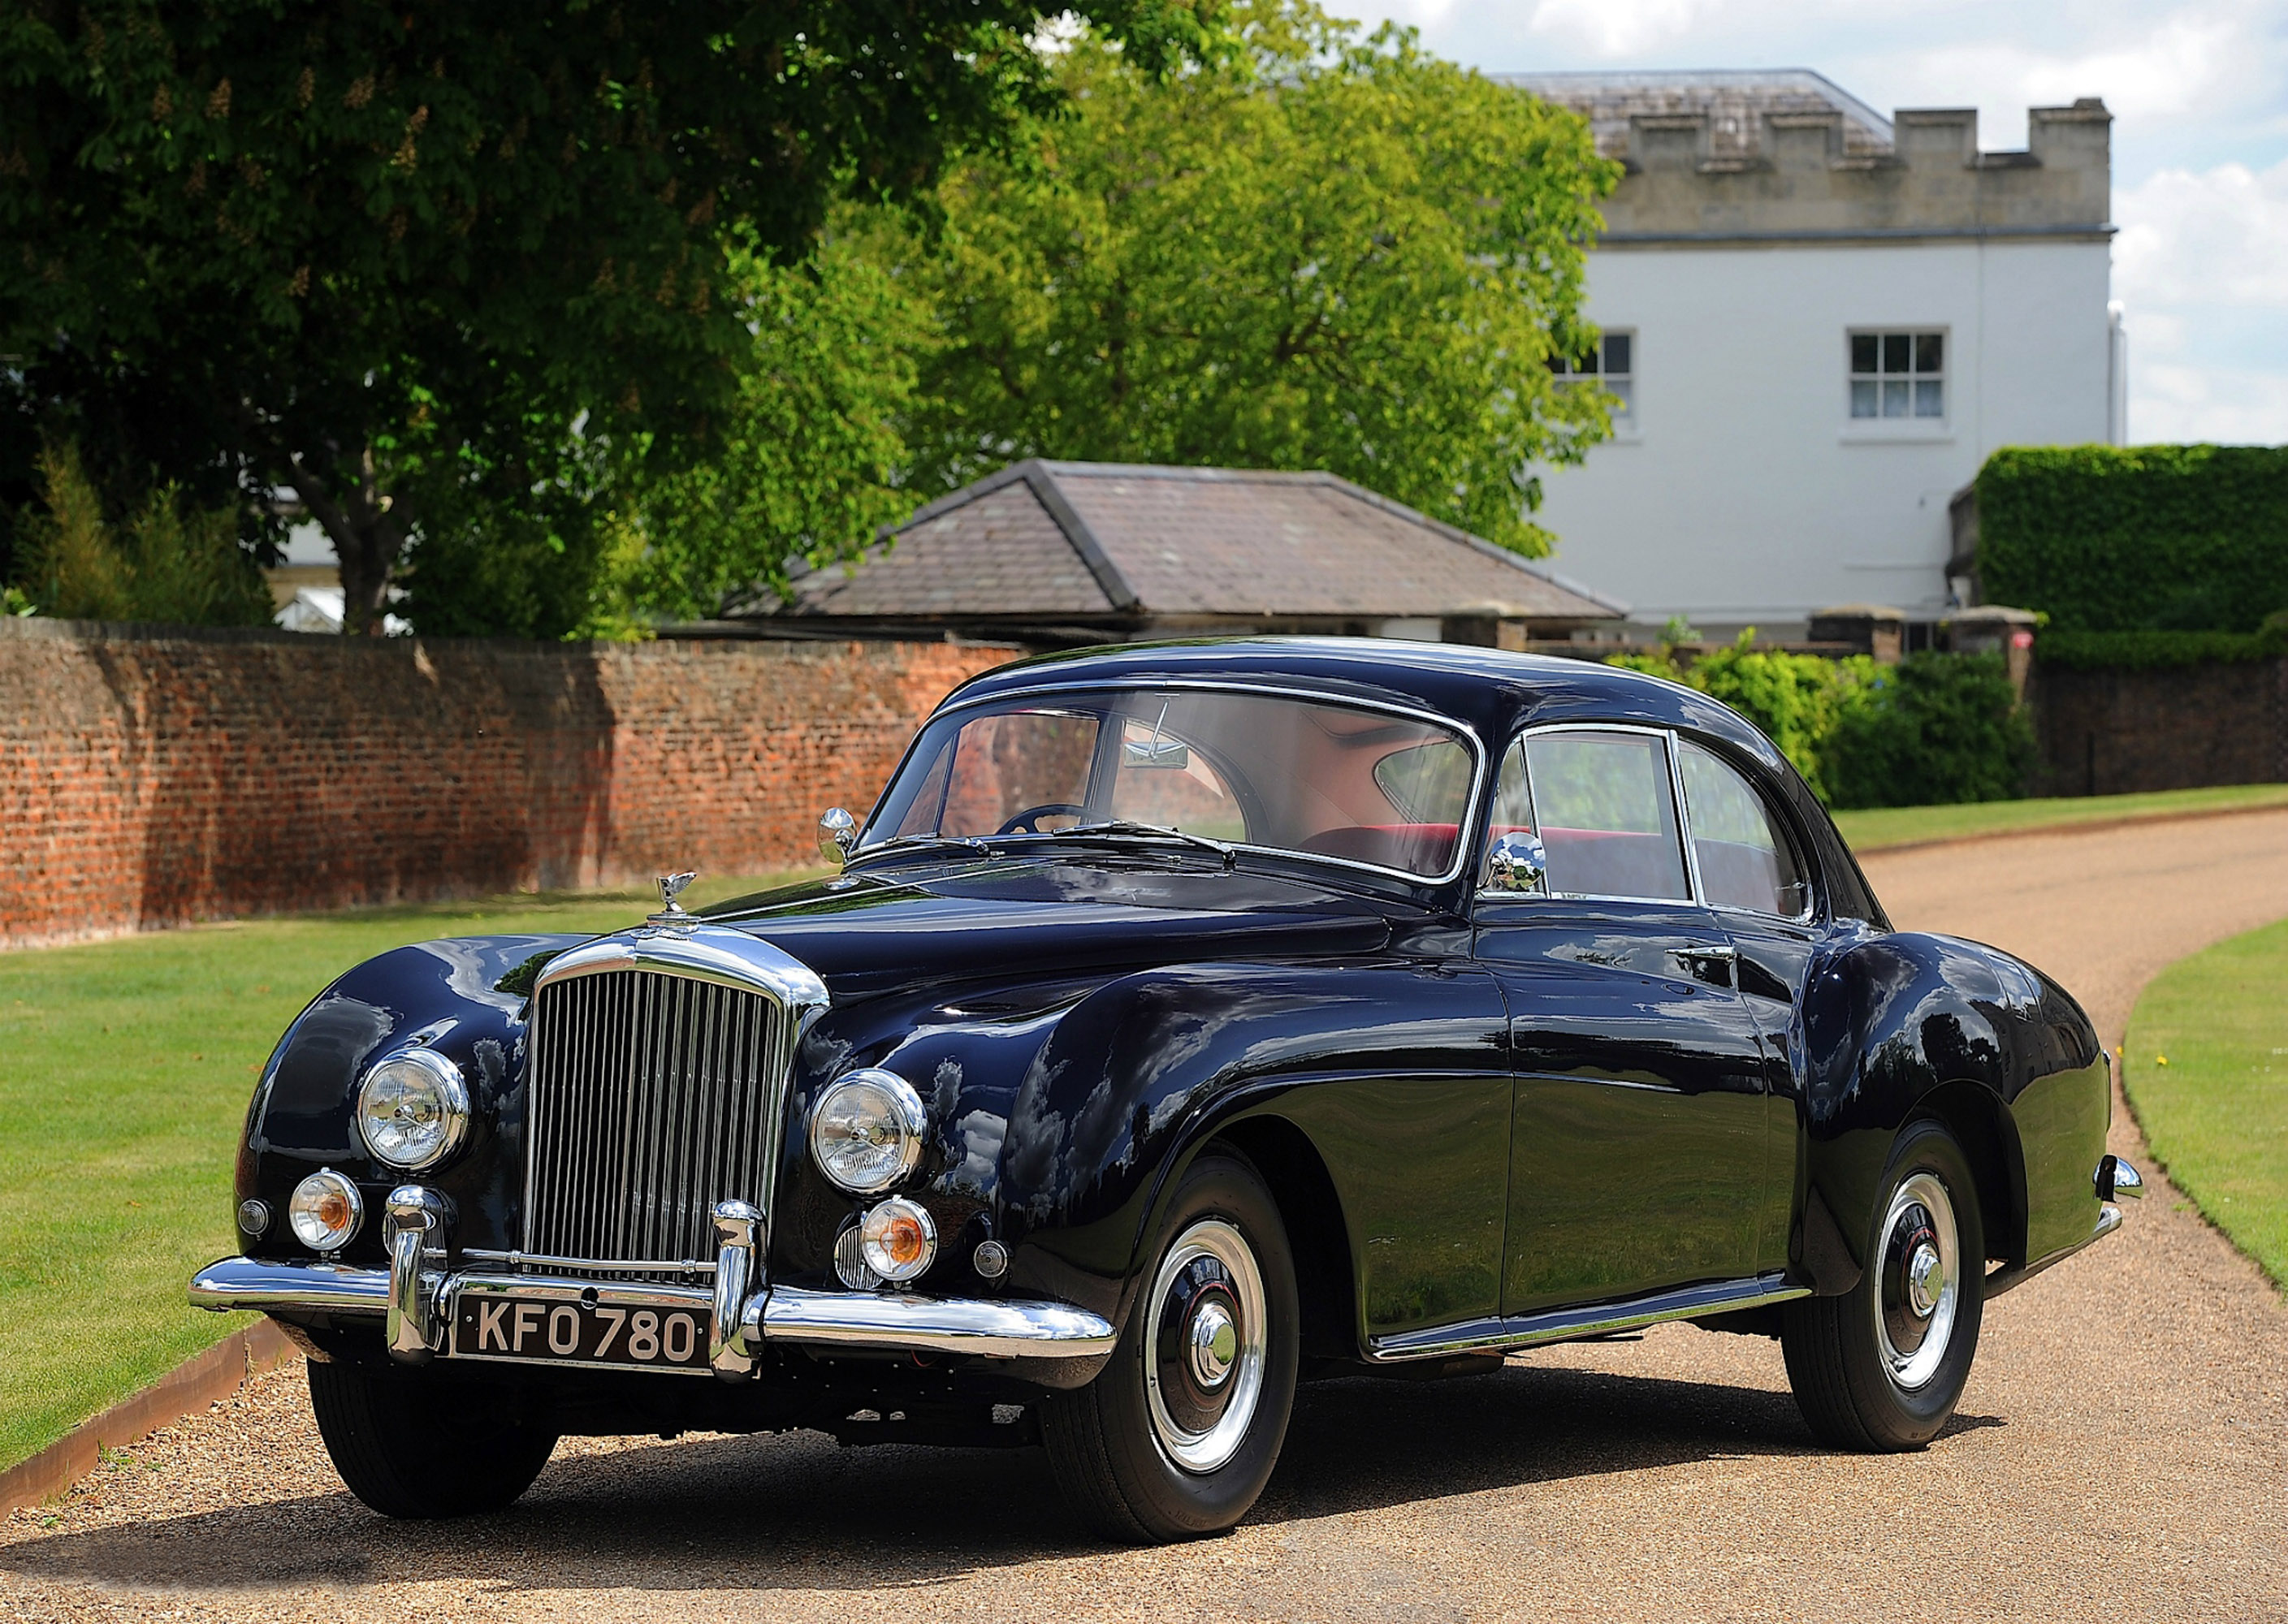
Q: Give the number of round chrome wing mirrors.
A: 2